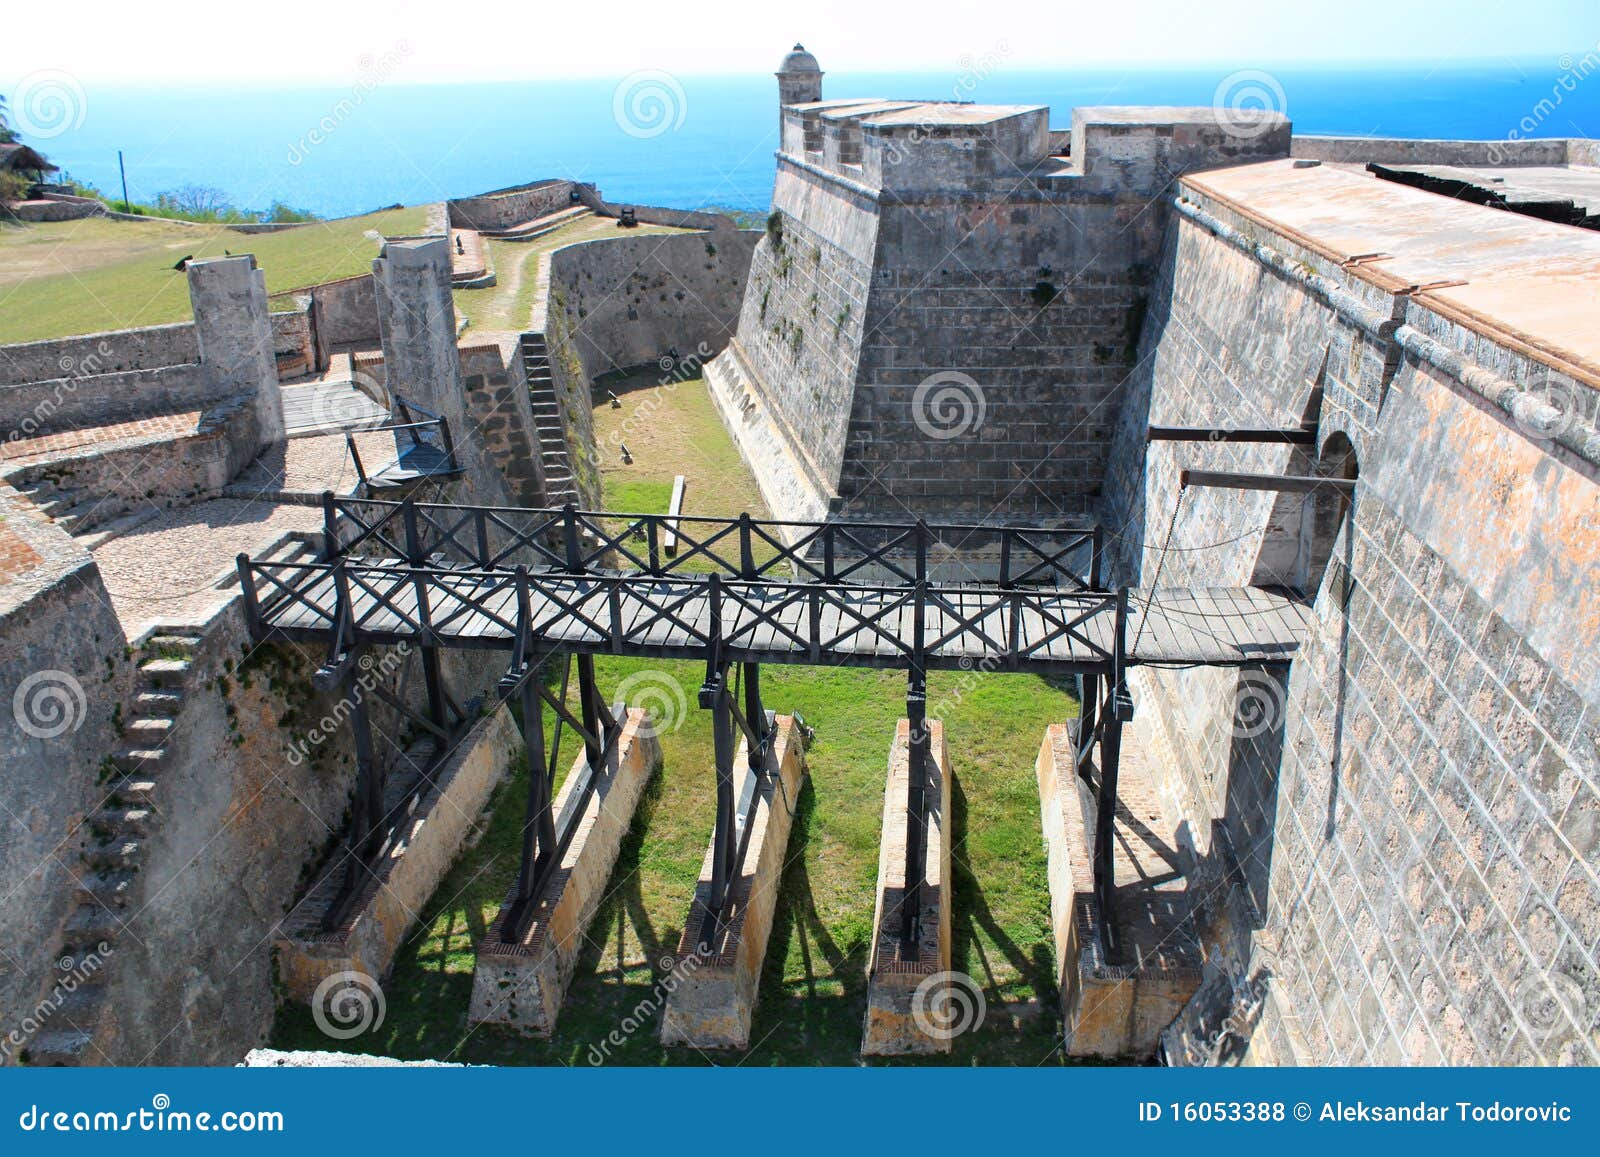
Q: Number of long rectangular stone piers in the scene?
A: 5